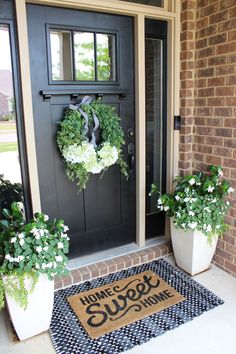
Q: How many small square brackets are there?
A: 4